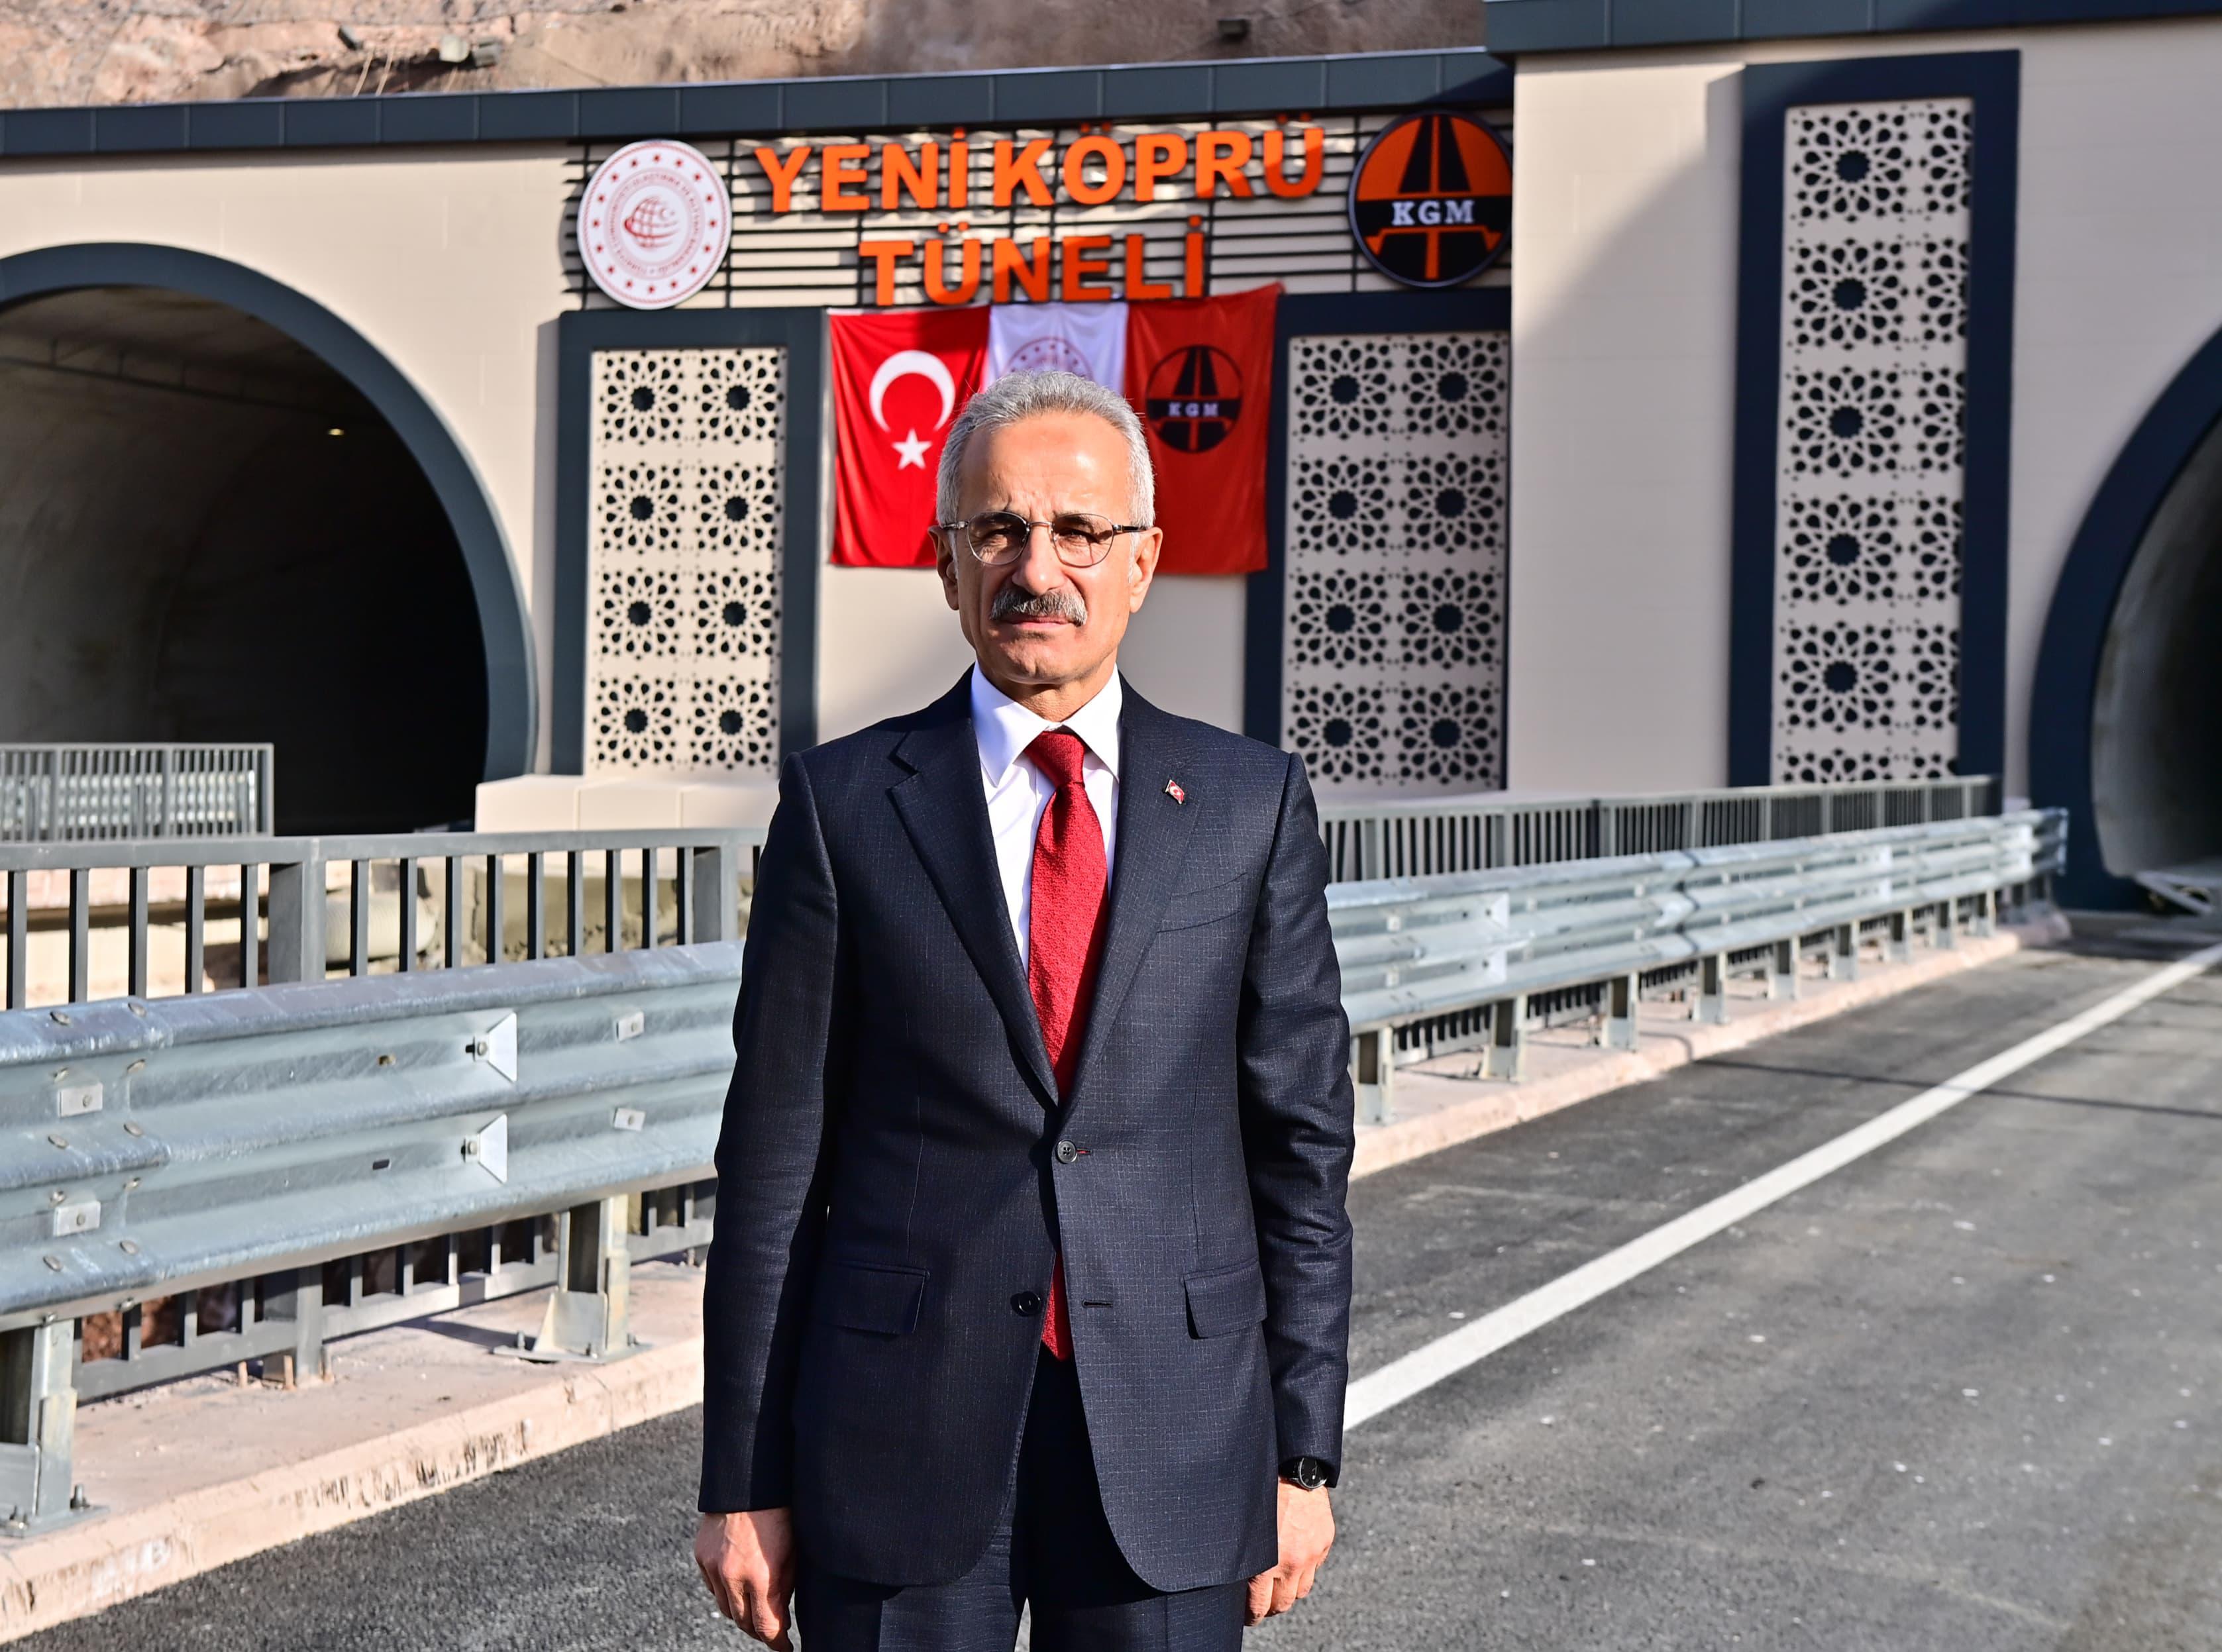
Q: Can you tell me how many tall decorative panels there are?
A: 3